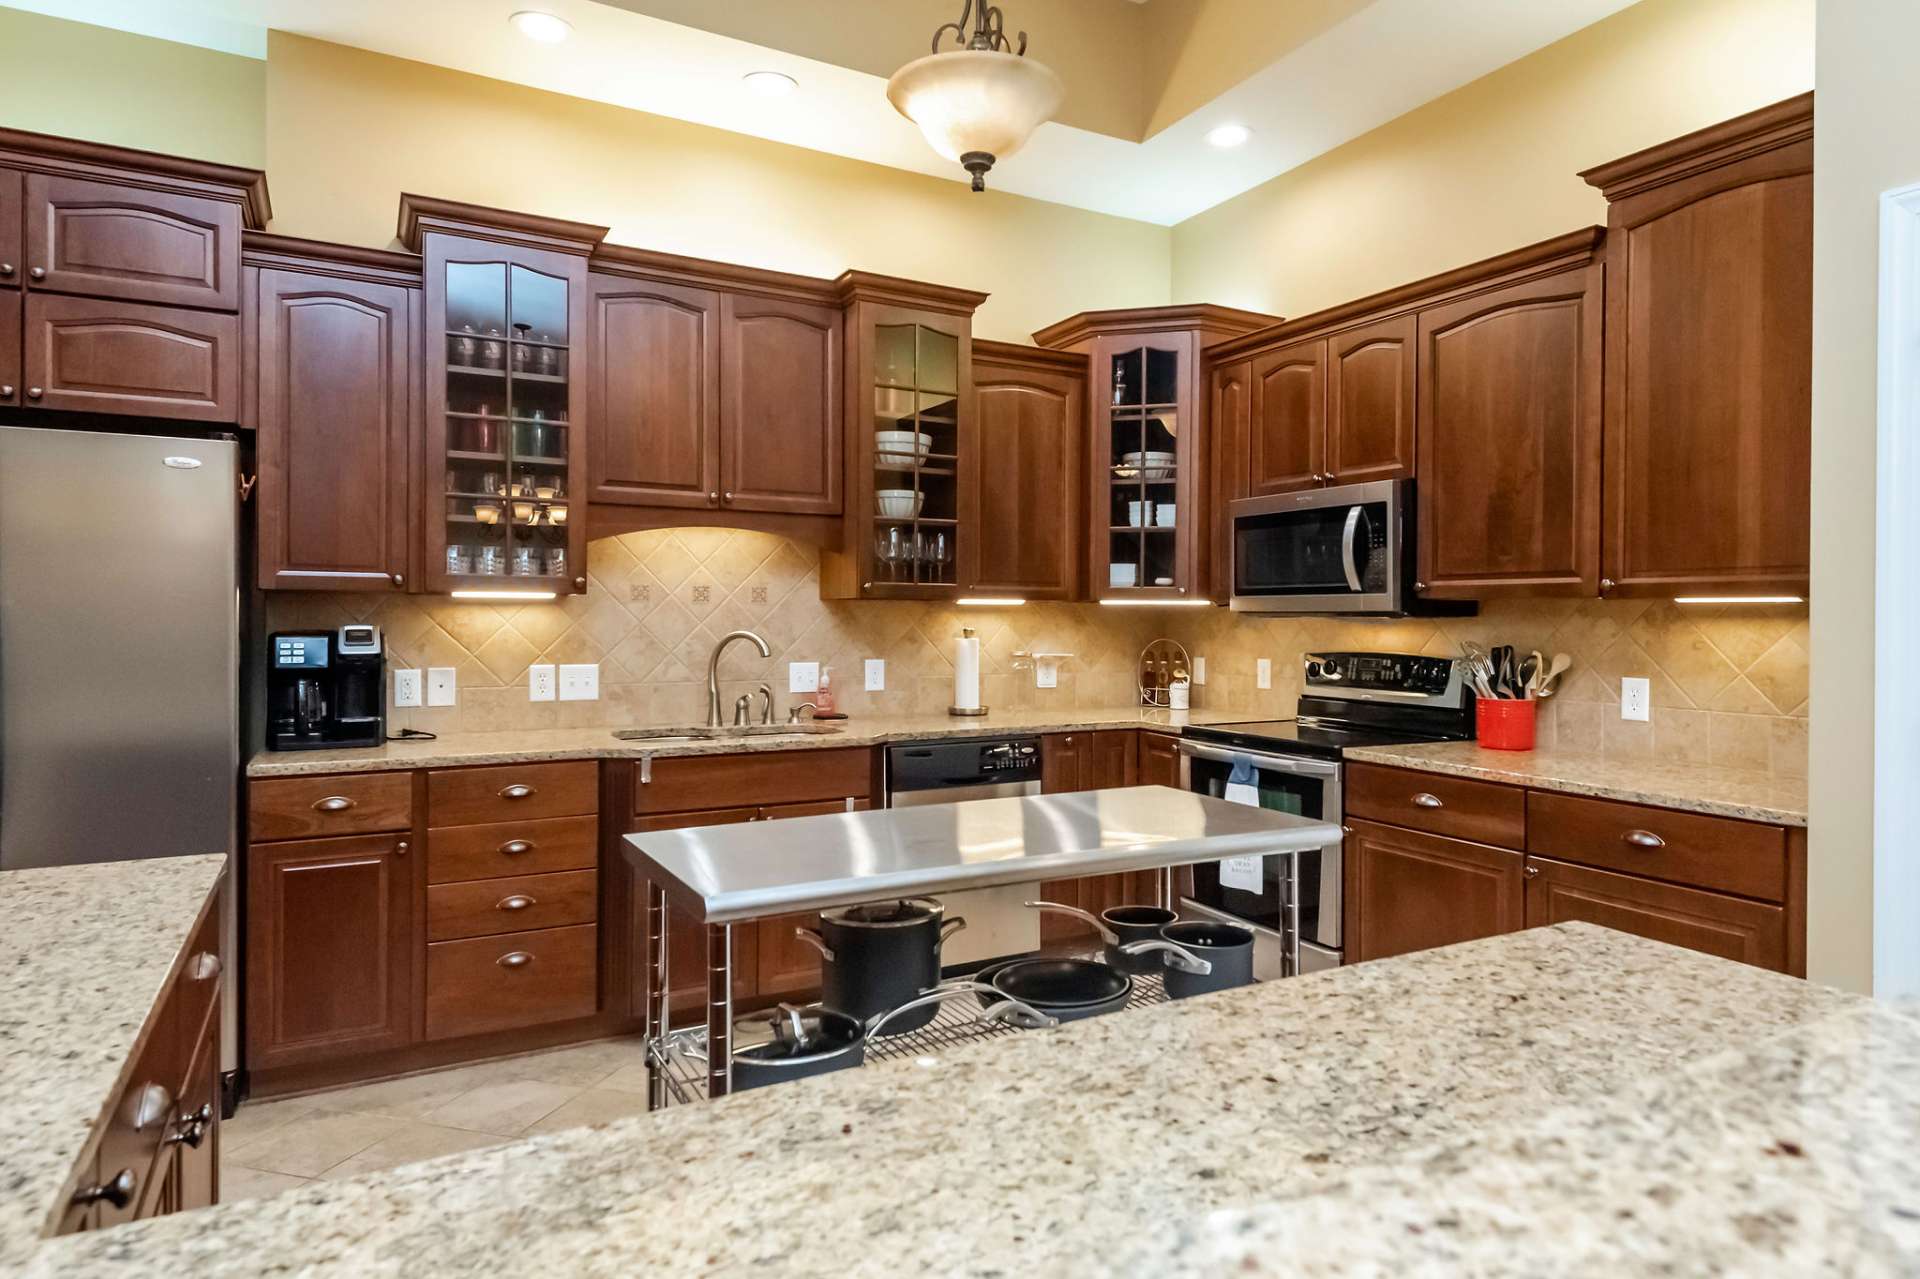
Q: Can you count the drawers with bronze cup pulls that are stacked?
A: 4